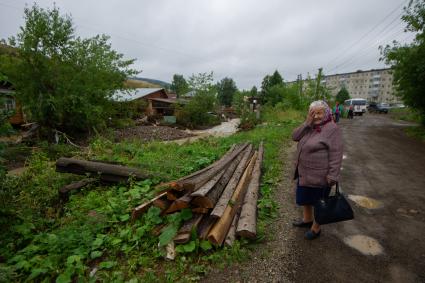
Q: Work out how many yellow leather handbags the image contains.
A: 0